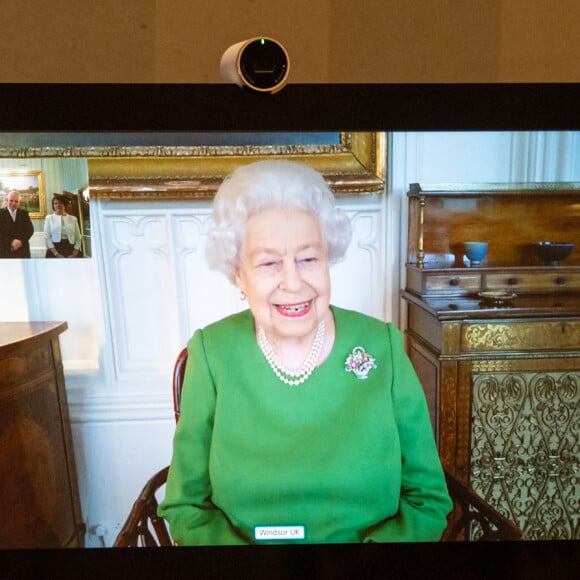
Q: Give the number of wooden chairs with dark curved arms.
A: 1